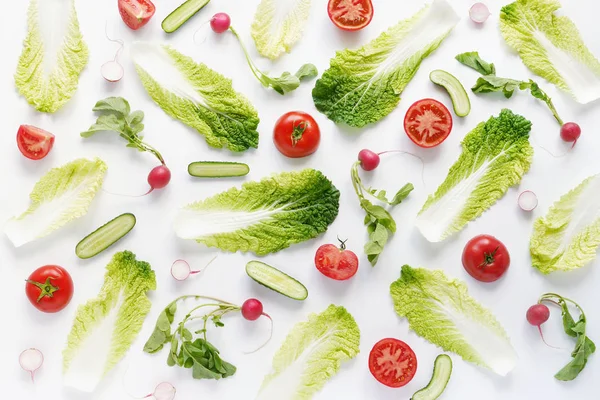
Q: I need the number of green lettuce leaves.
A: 12